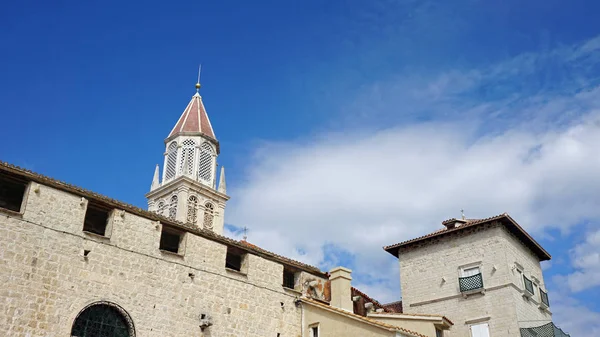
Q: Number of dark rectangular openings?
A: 5